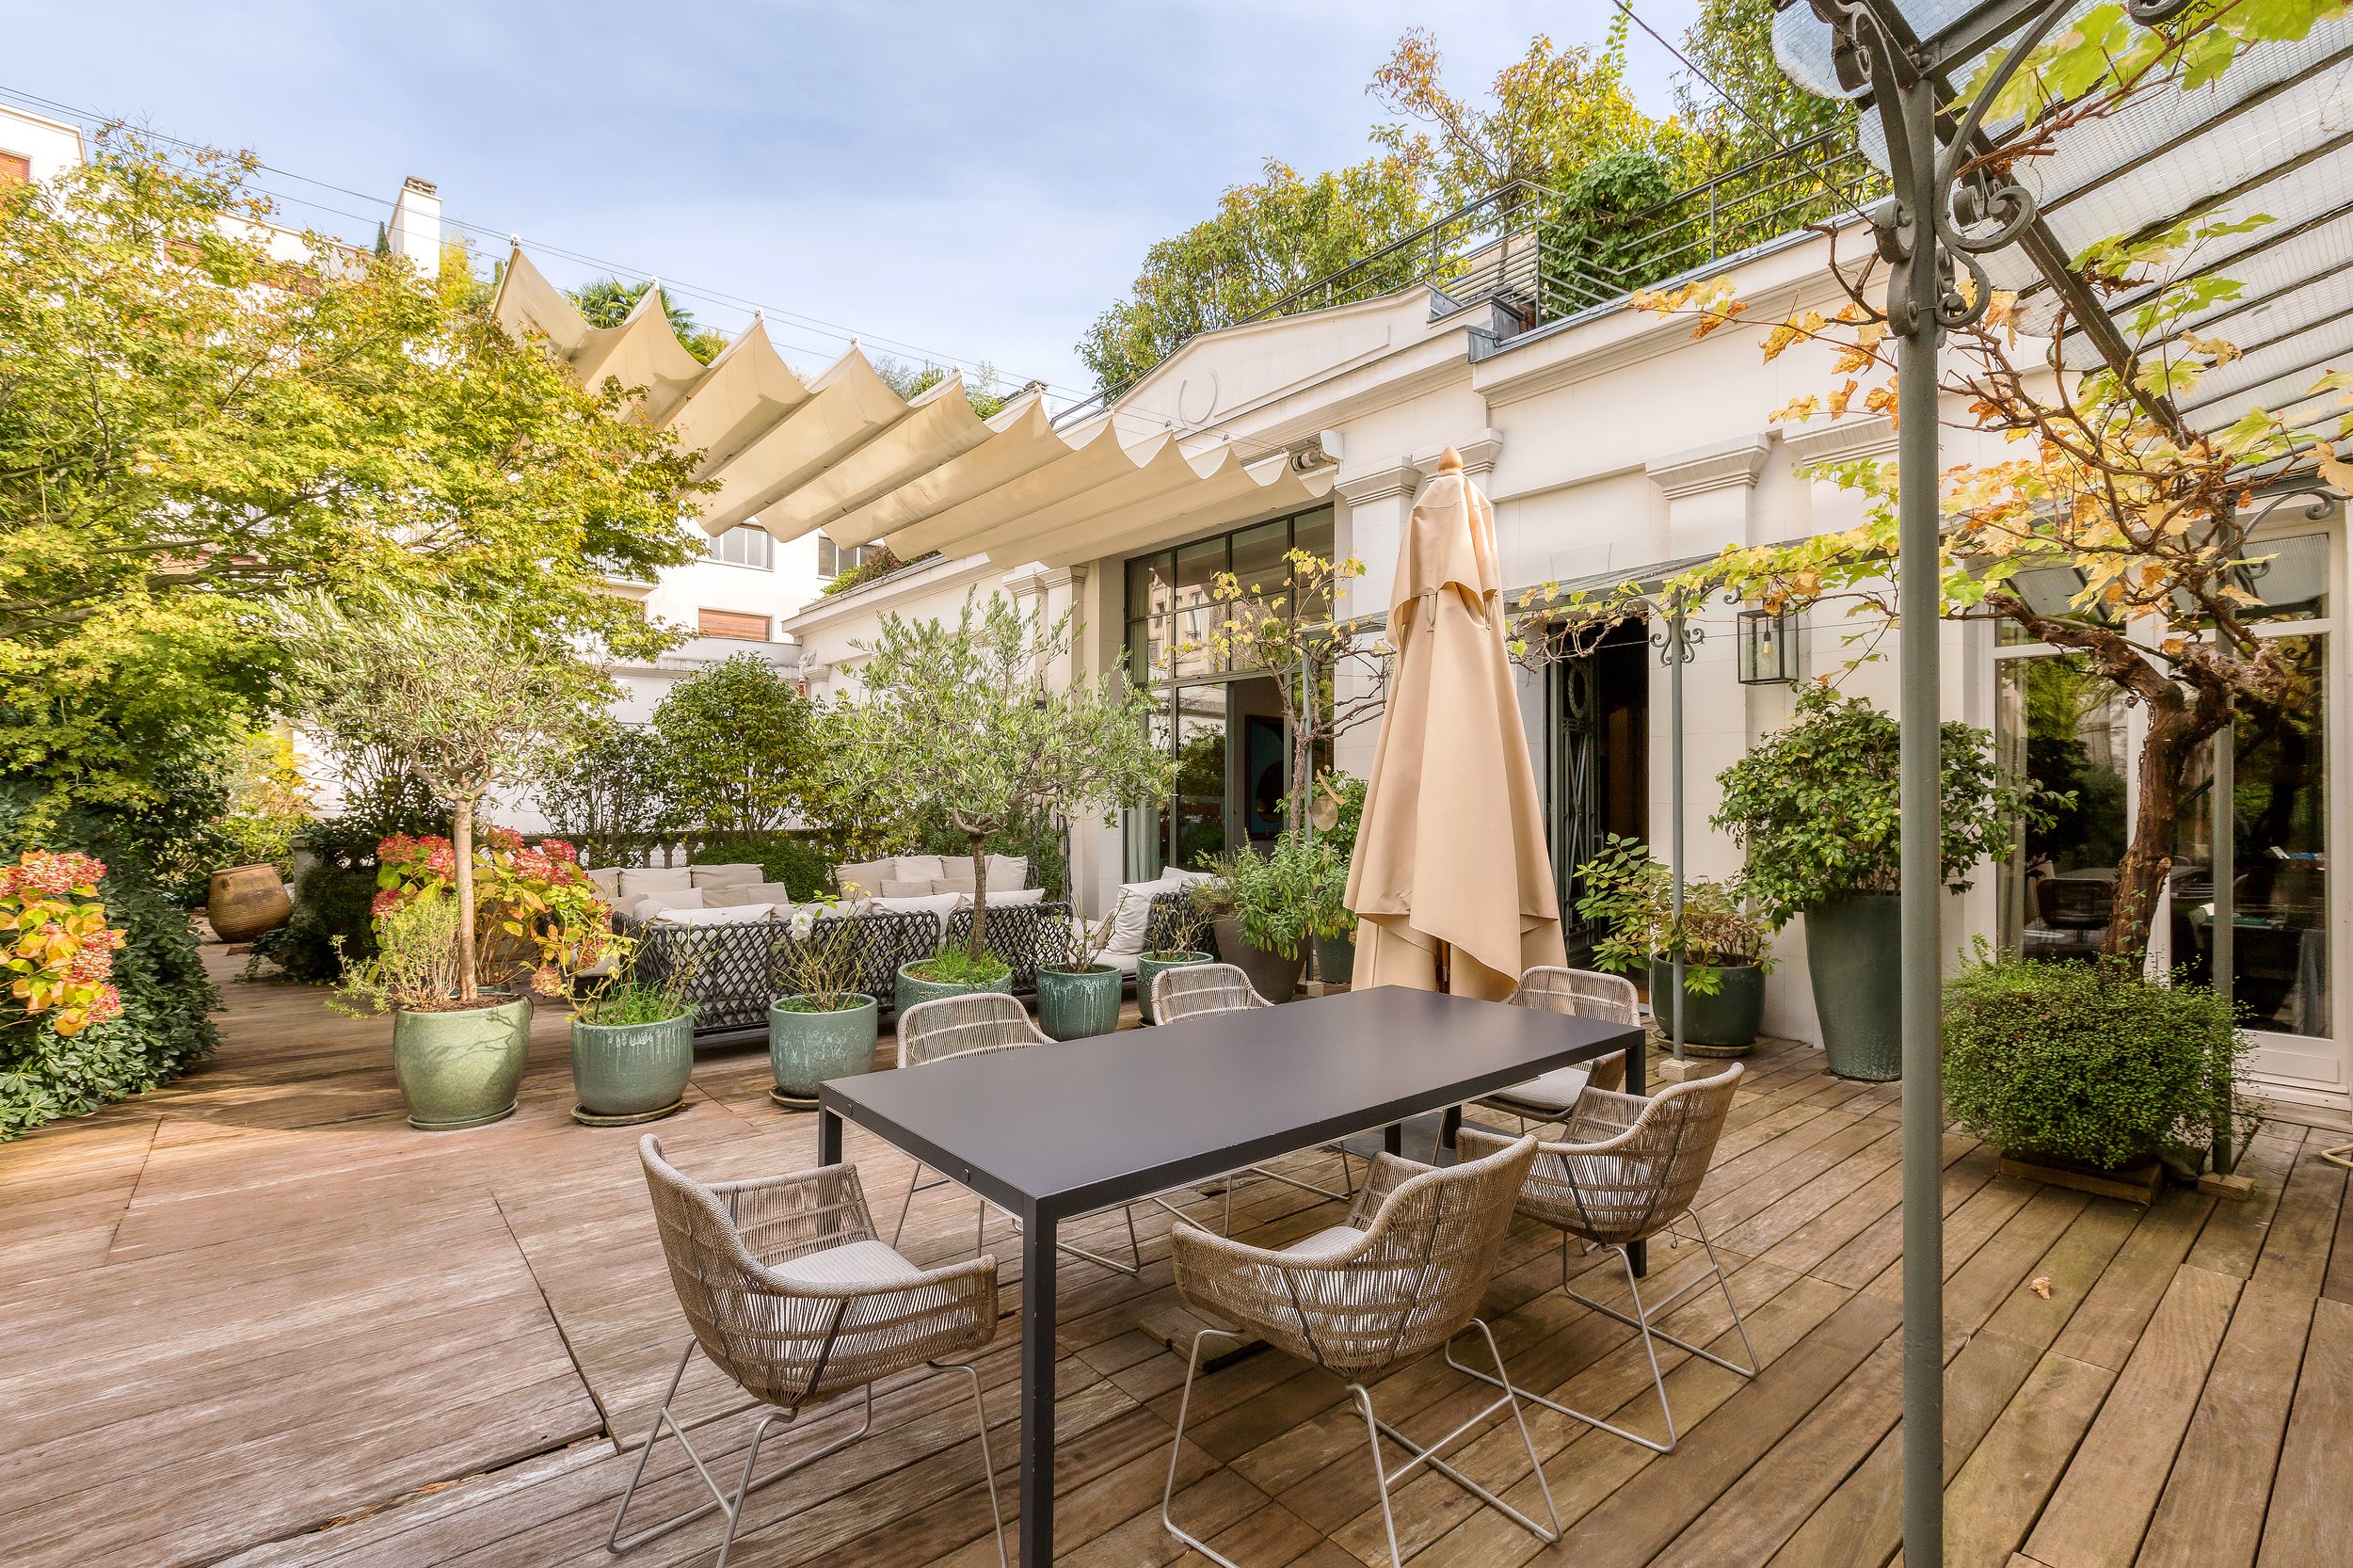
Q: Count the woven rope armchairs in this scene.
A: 6